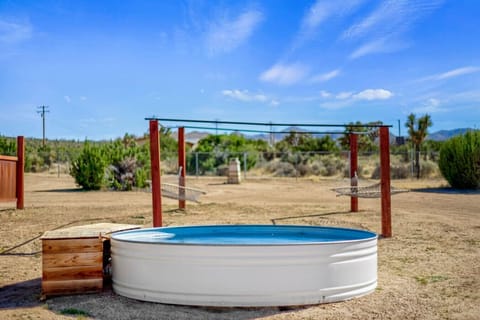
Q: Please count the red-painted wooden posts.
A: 5